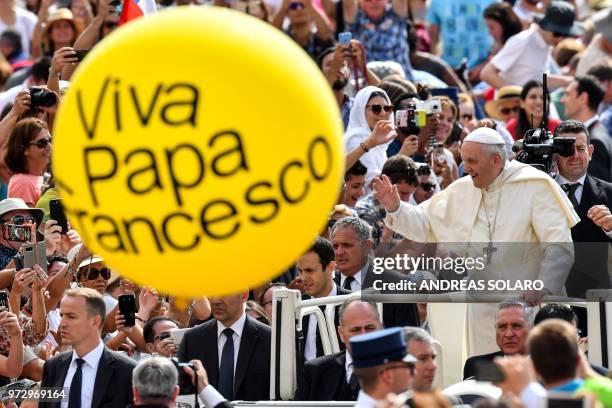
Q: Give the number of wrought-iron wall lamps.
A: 0